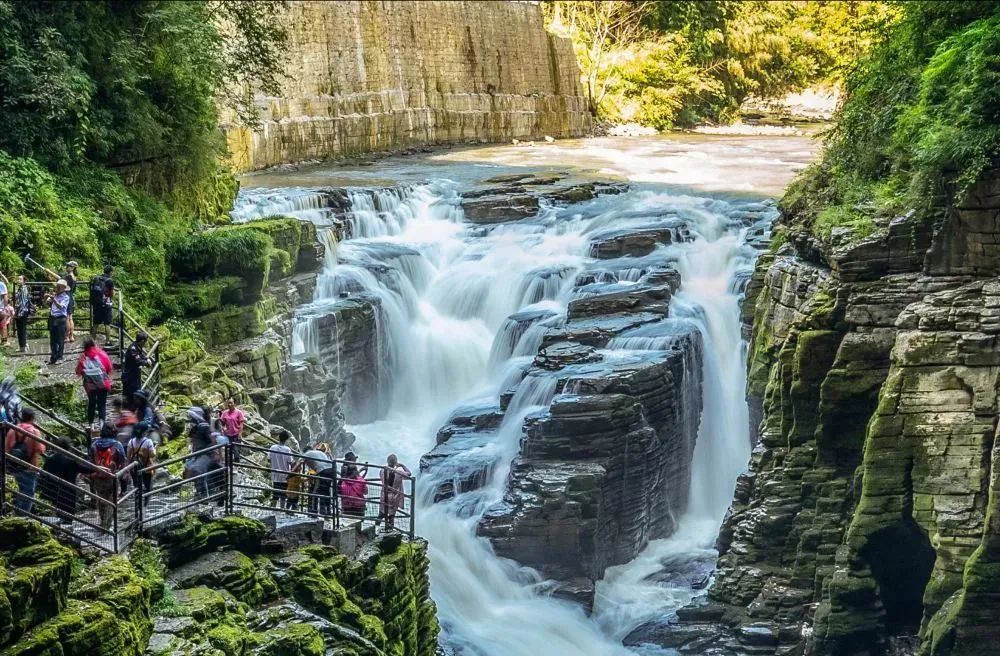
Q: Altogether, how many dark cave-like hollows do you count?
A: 1